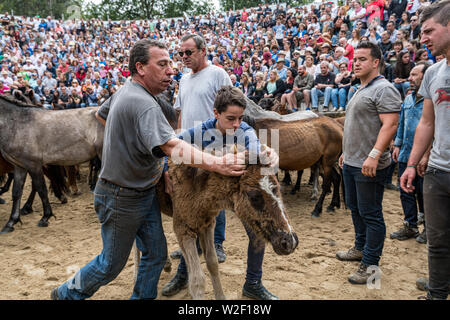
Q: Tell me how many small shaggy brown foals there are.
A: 1